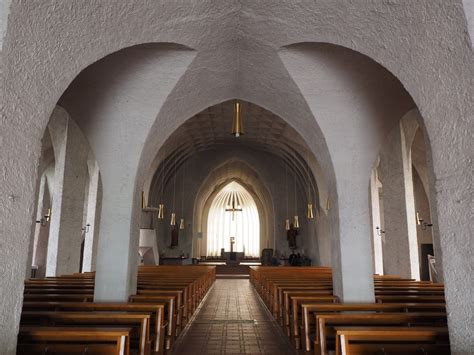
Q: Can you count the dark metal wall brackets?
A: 4